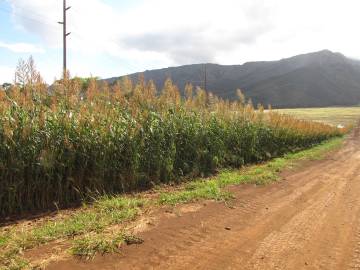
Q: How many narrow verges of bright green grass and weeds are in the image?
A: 1